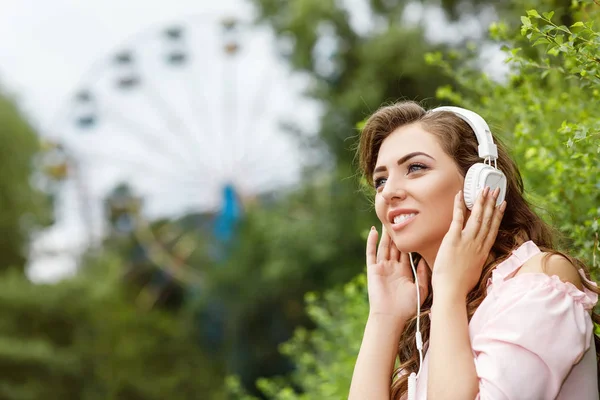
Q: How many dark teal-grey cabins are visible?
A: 3